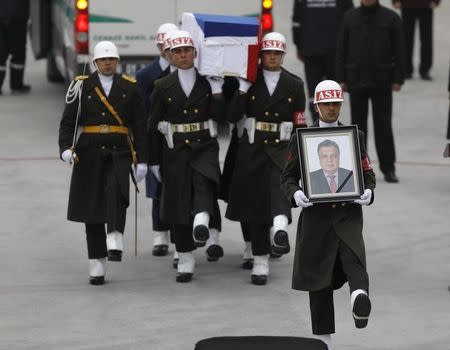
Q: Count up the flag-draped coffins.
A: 1